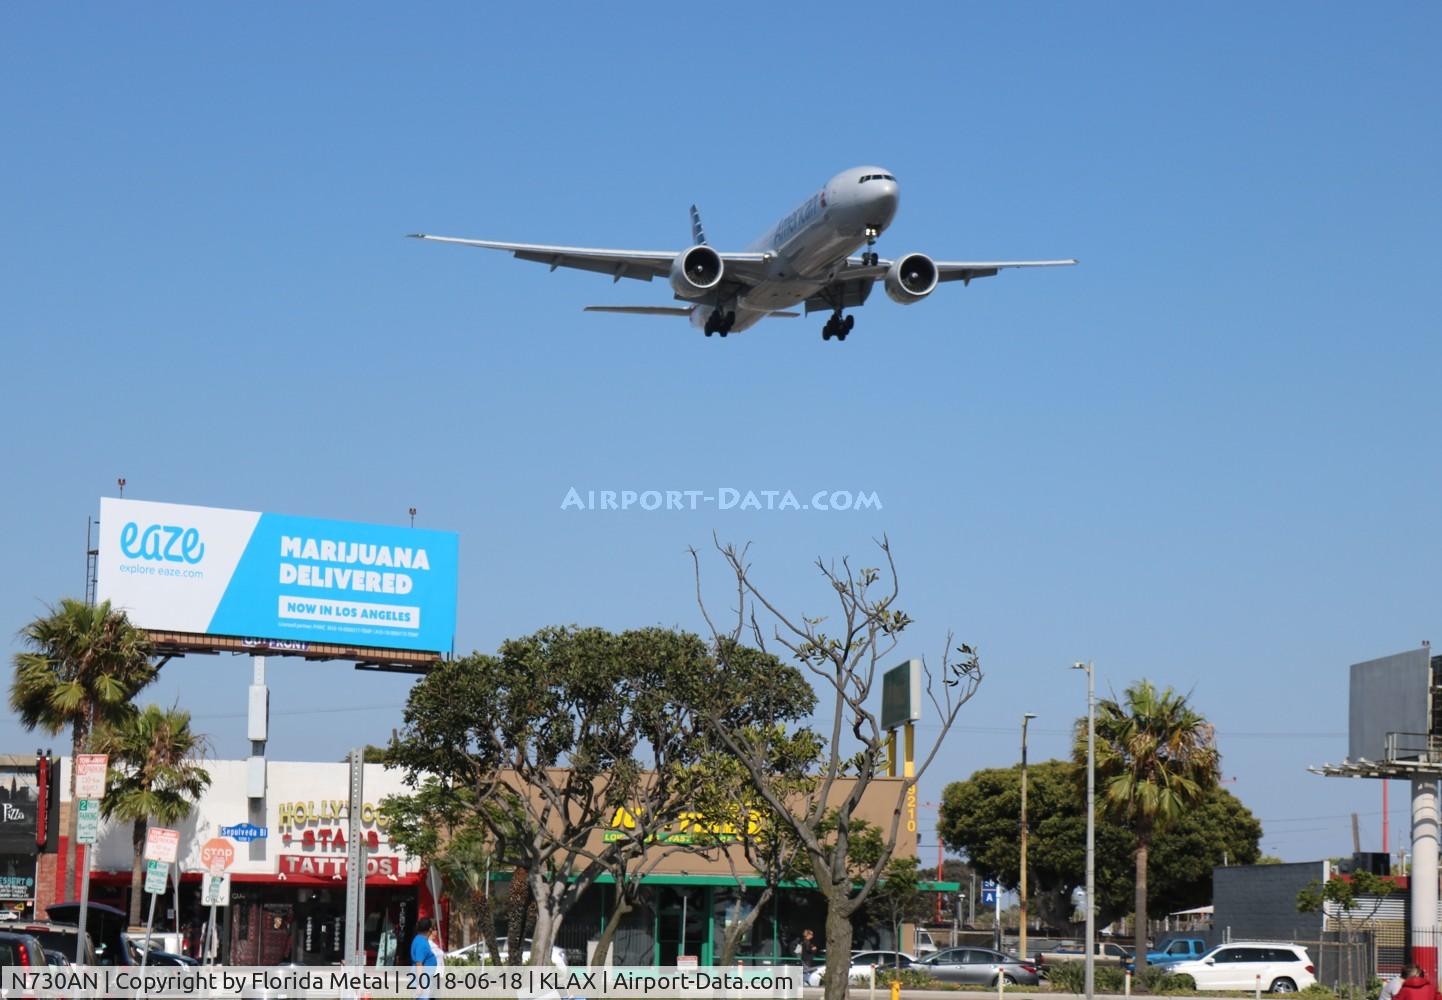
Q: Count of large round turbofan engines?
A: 2